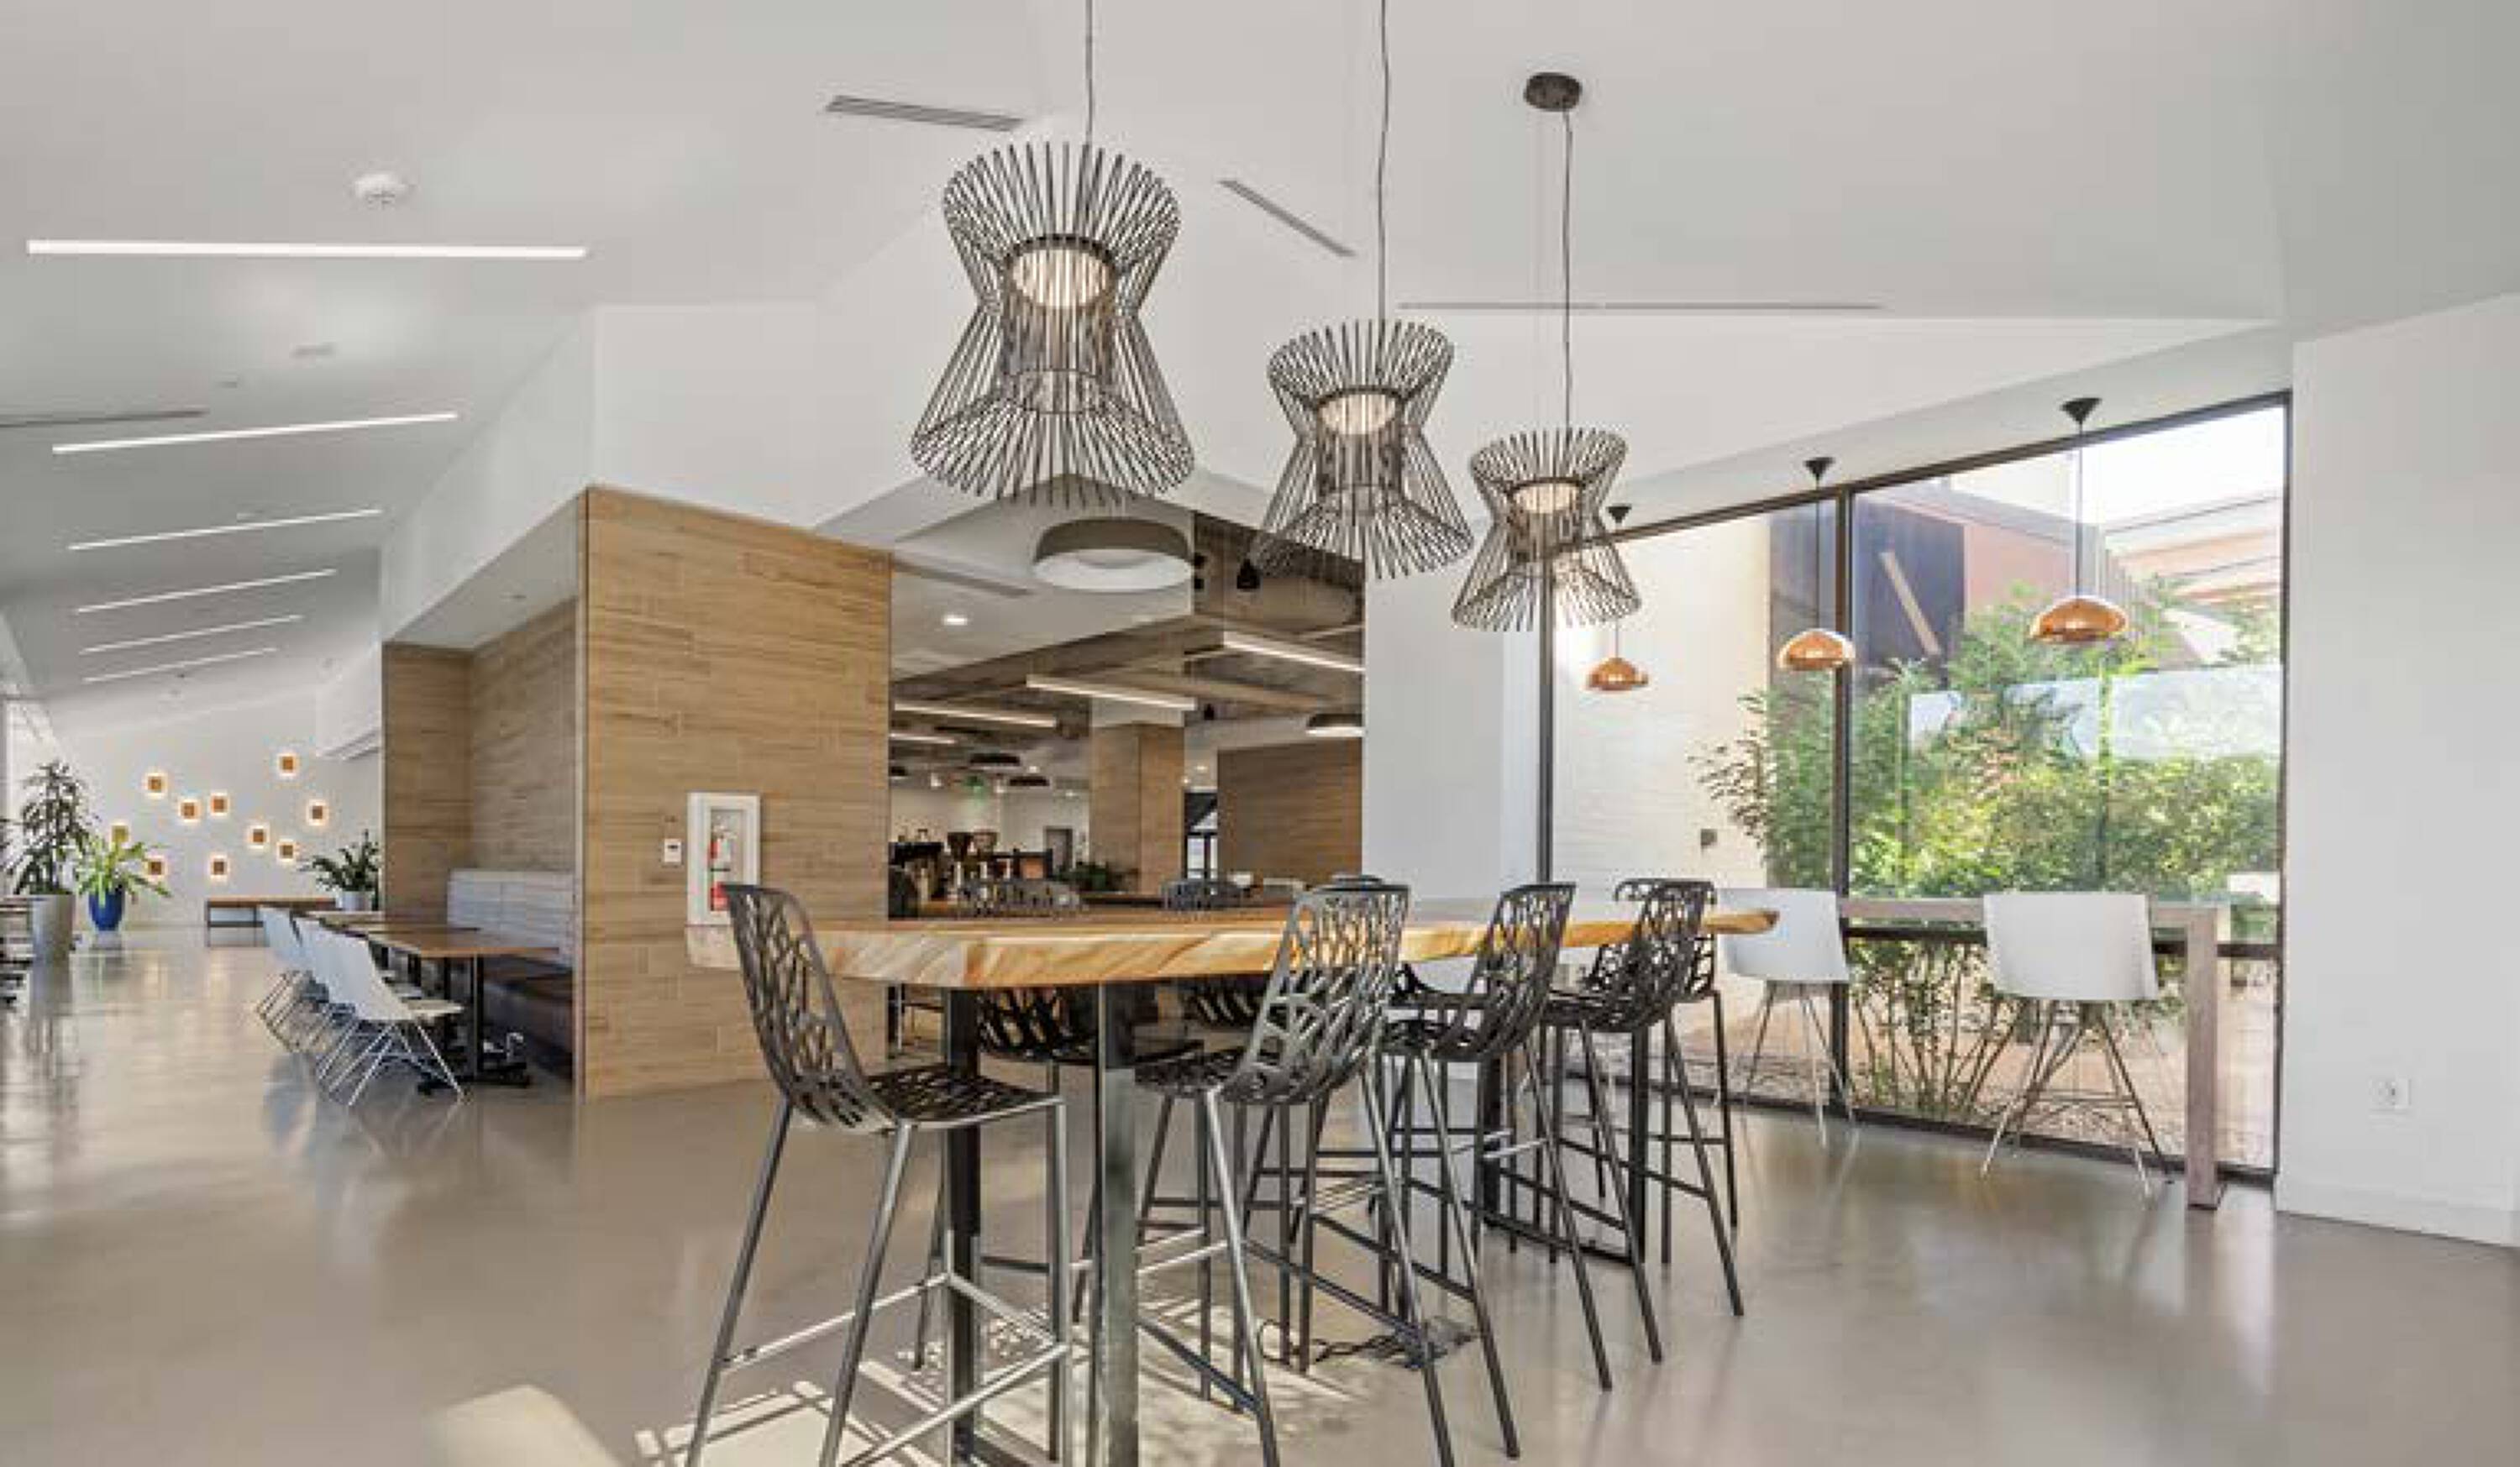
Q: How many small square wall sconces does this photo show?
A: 10